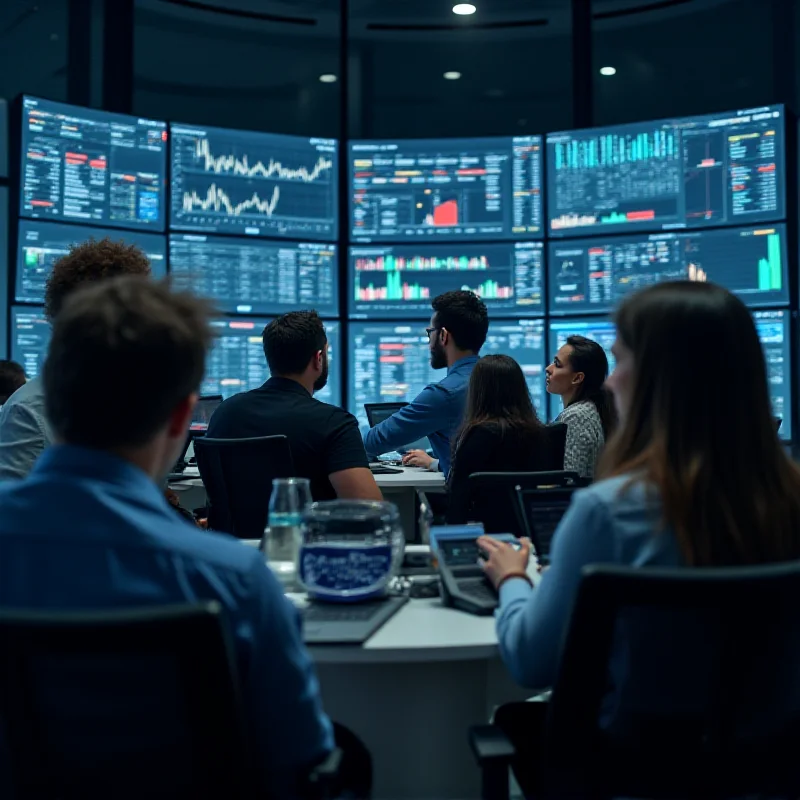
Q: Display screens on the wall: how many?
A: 12